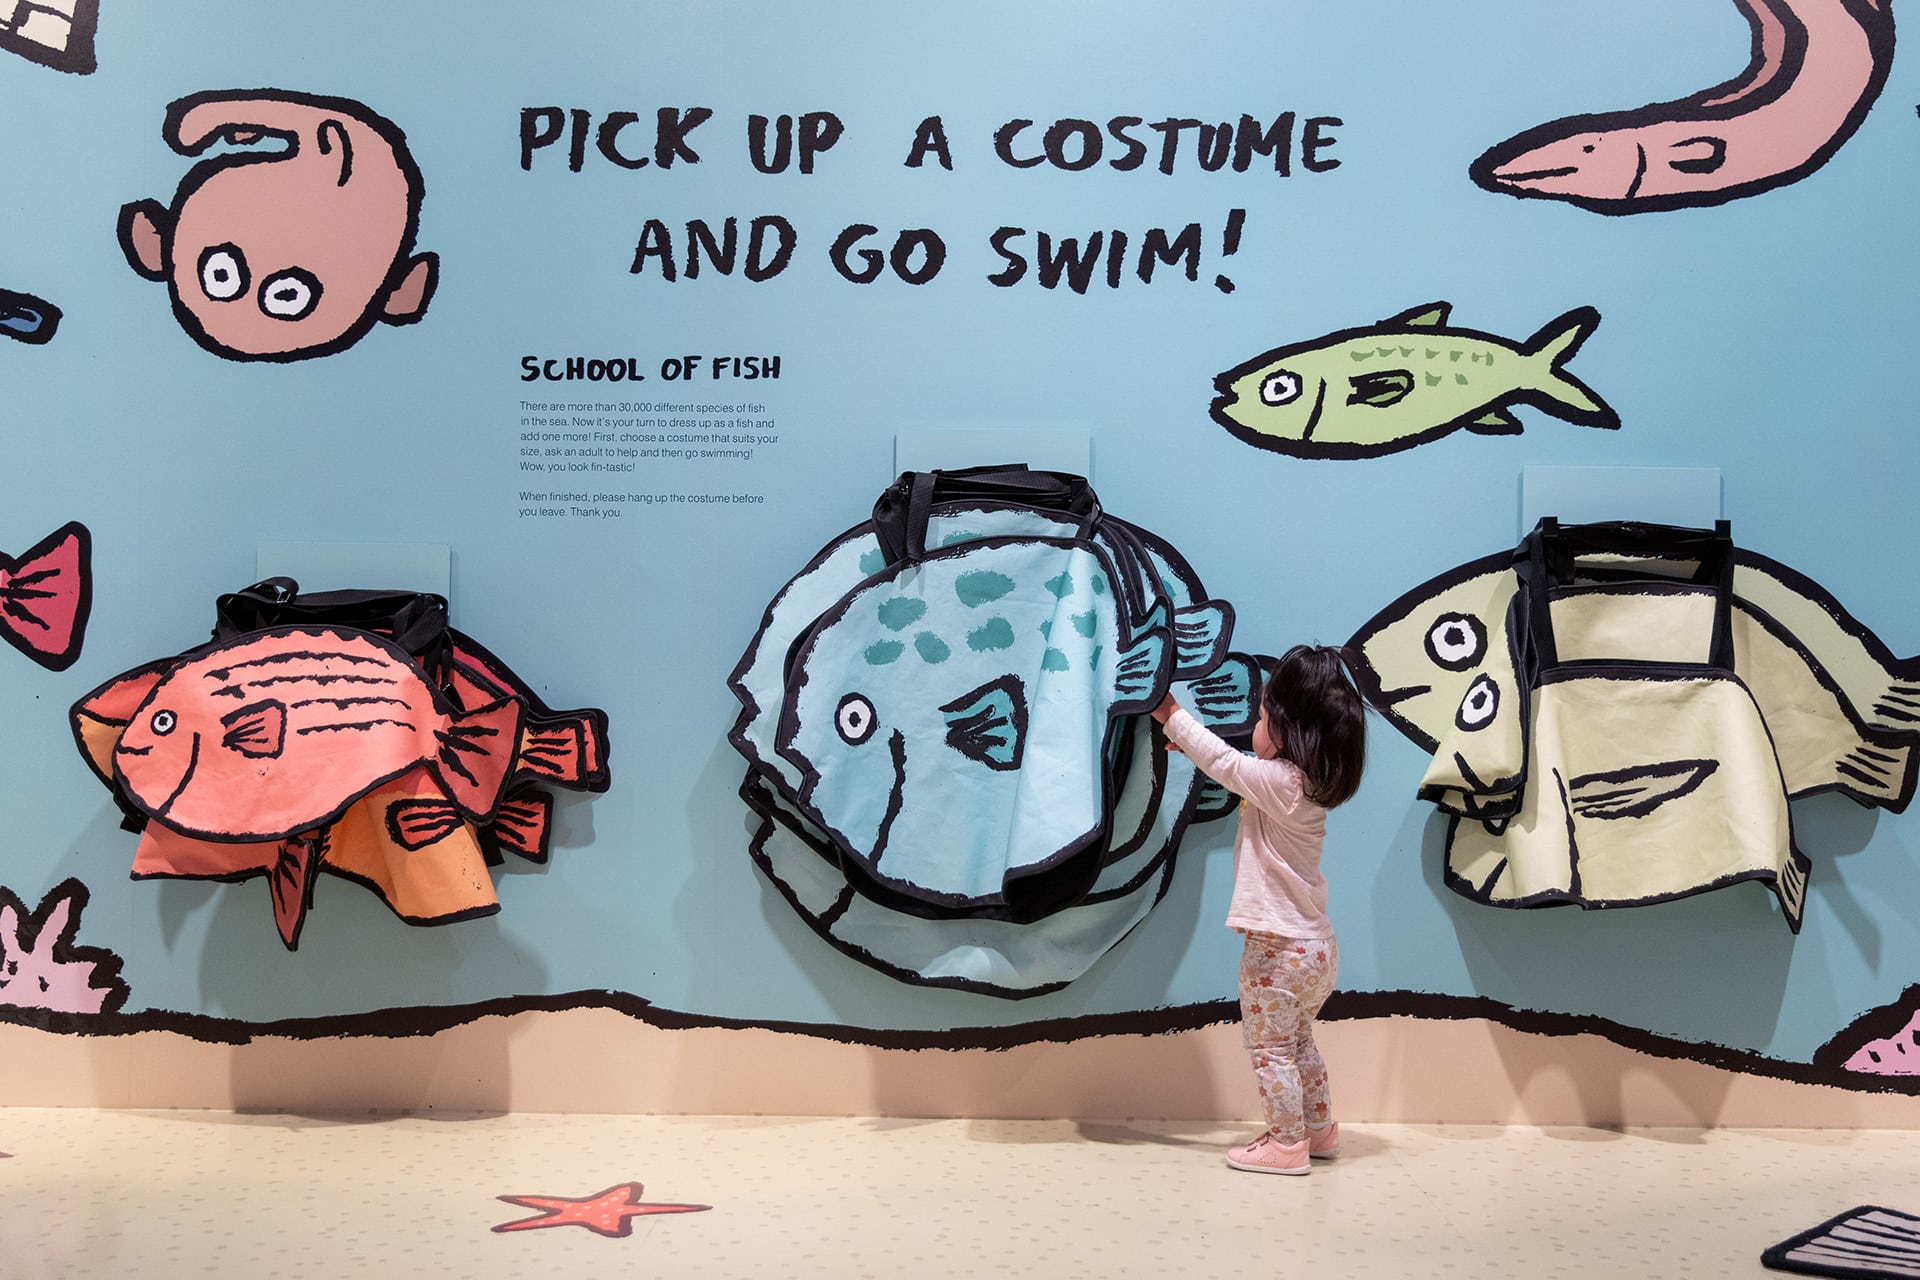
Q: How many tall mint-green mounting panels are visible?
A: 3